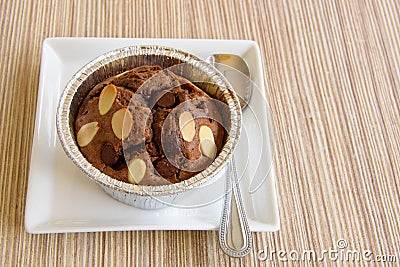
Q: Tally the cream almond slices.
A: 6